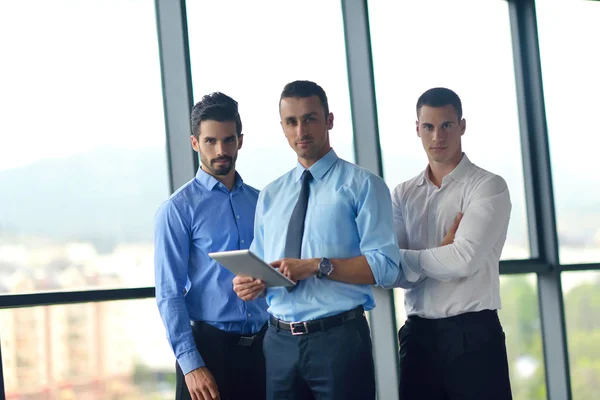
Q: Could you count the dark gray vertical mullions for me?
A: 3